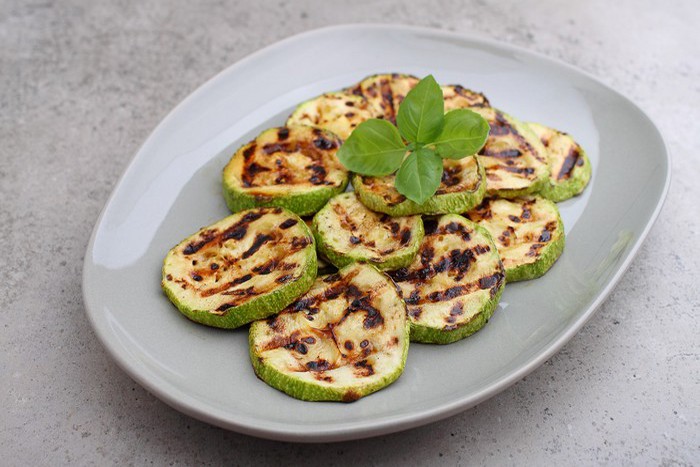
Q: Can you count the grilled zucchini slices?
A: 12